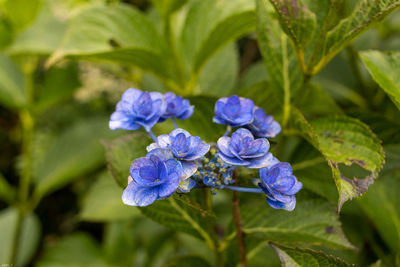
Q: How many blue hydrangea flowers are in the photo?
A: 8